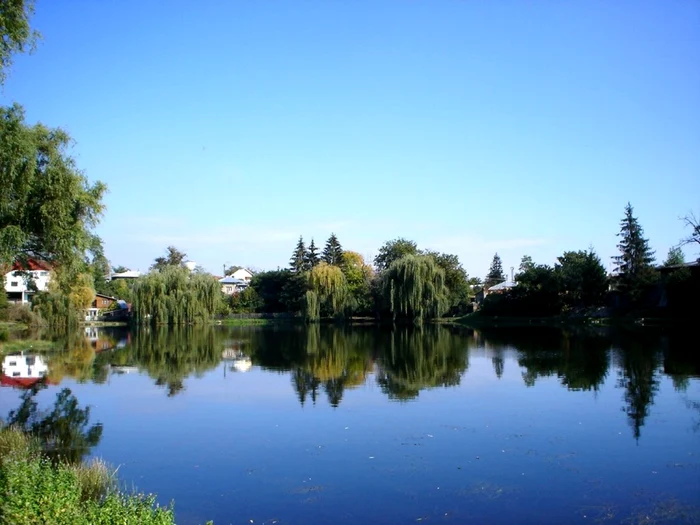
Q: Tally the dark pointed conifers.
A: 5